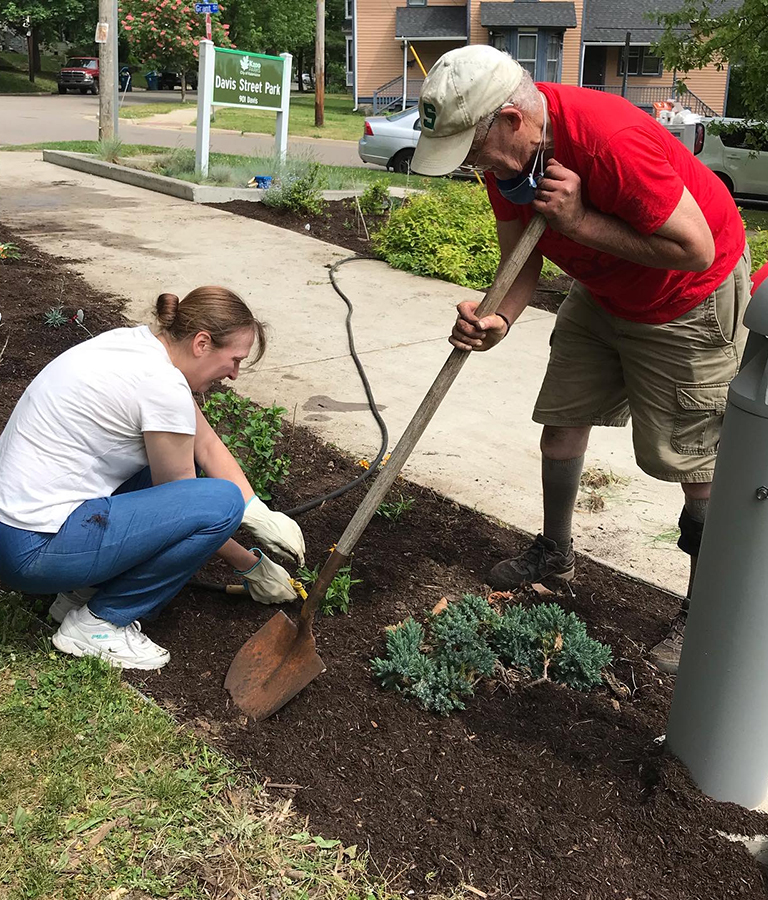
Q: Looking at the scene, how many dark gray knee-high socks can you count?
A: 2